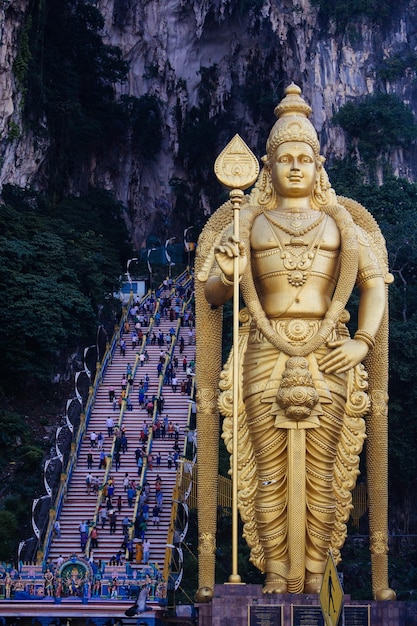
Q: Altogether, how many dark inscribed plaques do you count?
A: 3